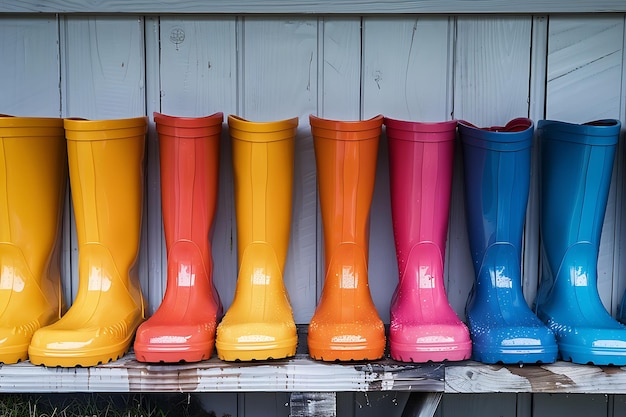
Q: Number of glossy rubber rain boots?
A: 8